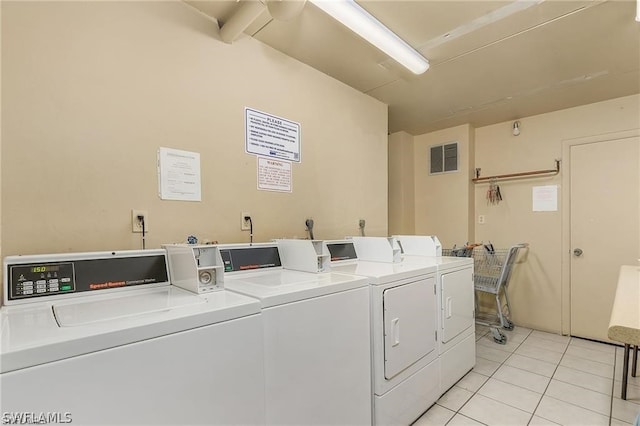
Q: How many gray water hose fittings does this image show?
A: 2